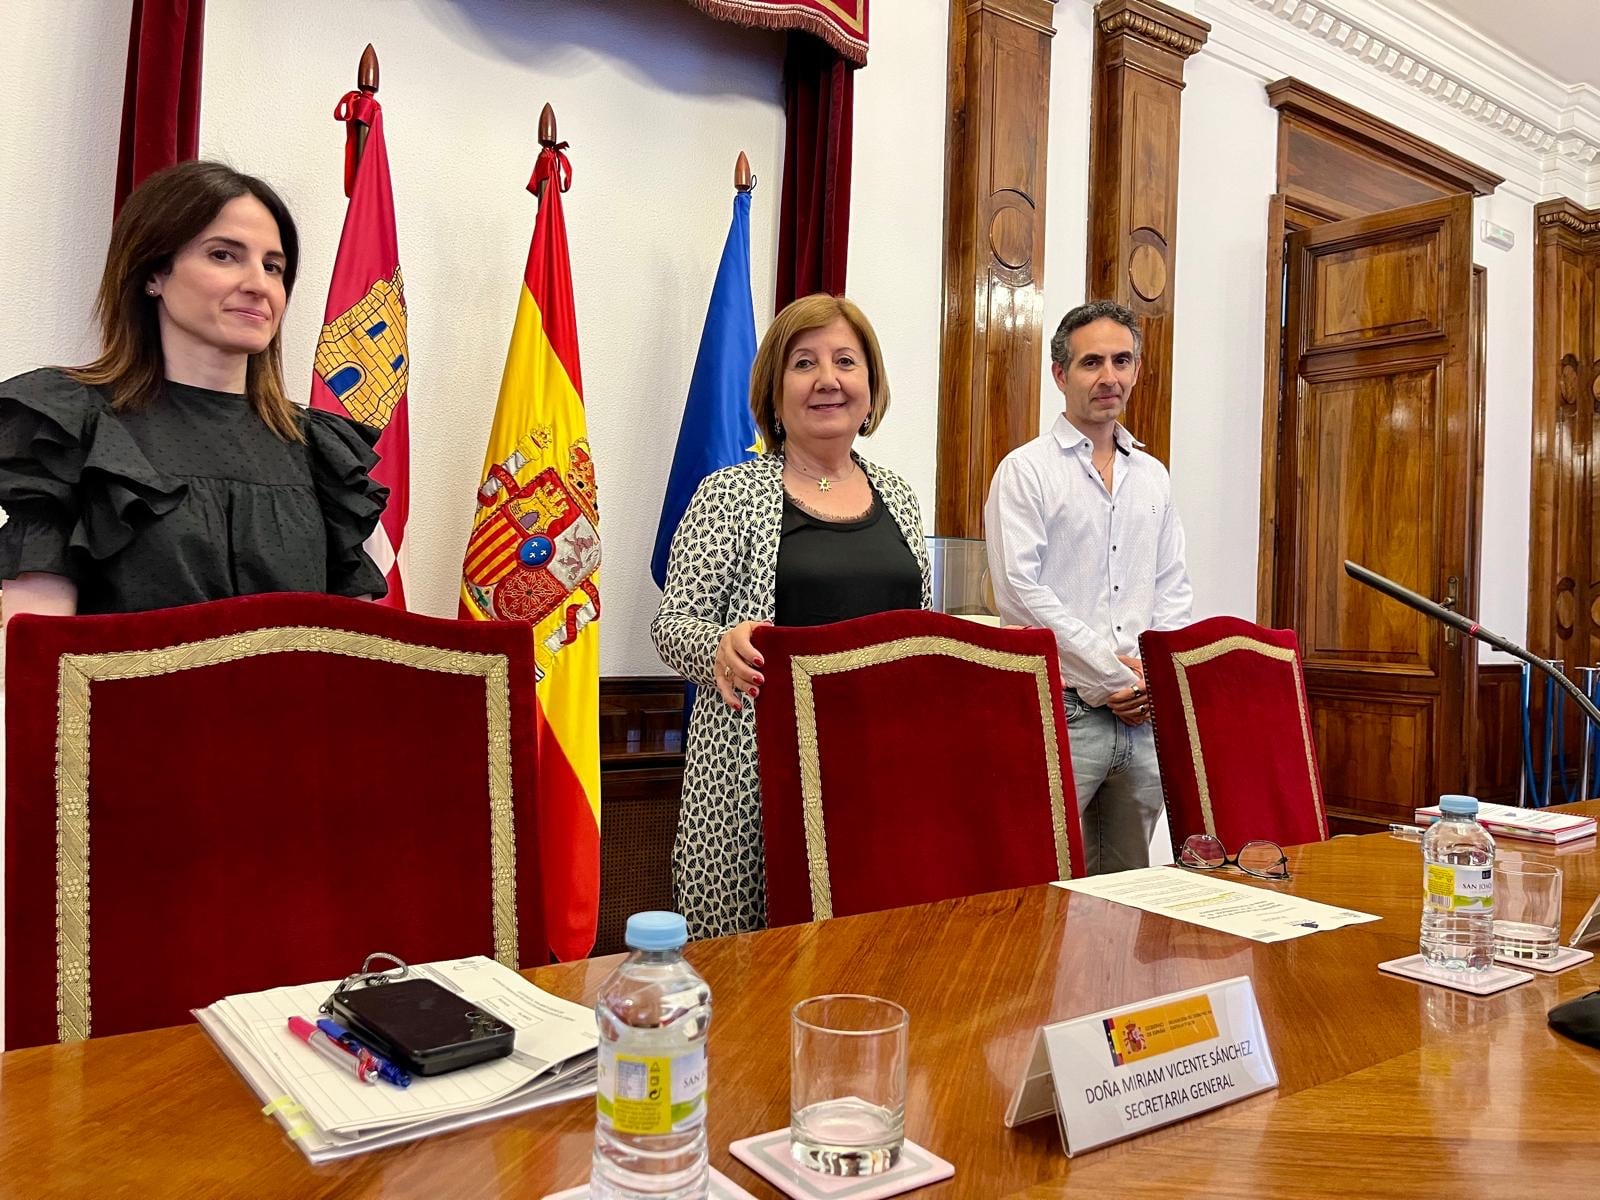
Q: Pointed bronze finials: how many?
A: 3